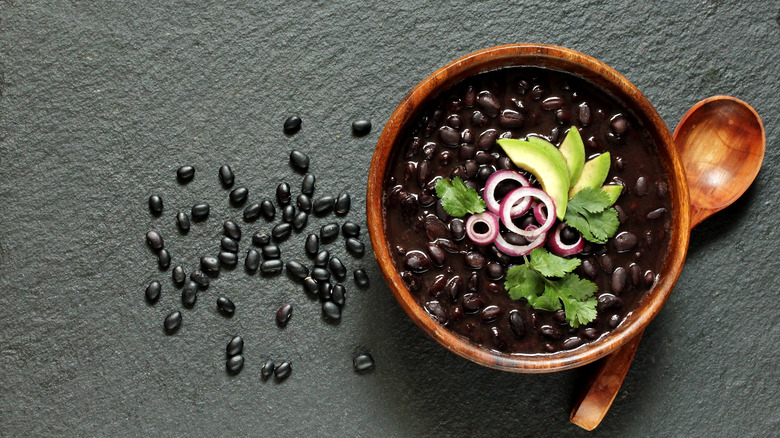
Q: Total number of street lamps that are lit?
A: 0